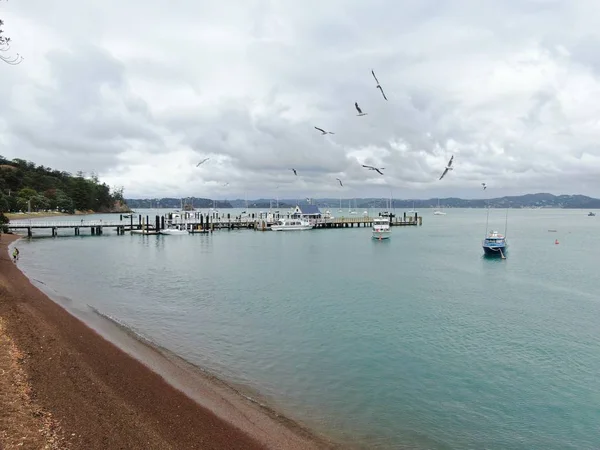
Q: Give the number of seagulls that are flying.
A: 10